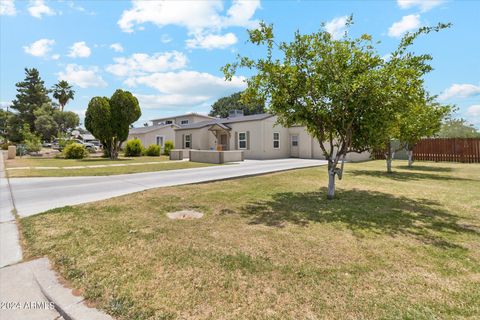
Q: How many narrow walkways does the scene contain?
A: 1